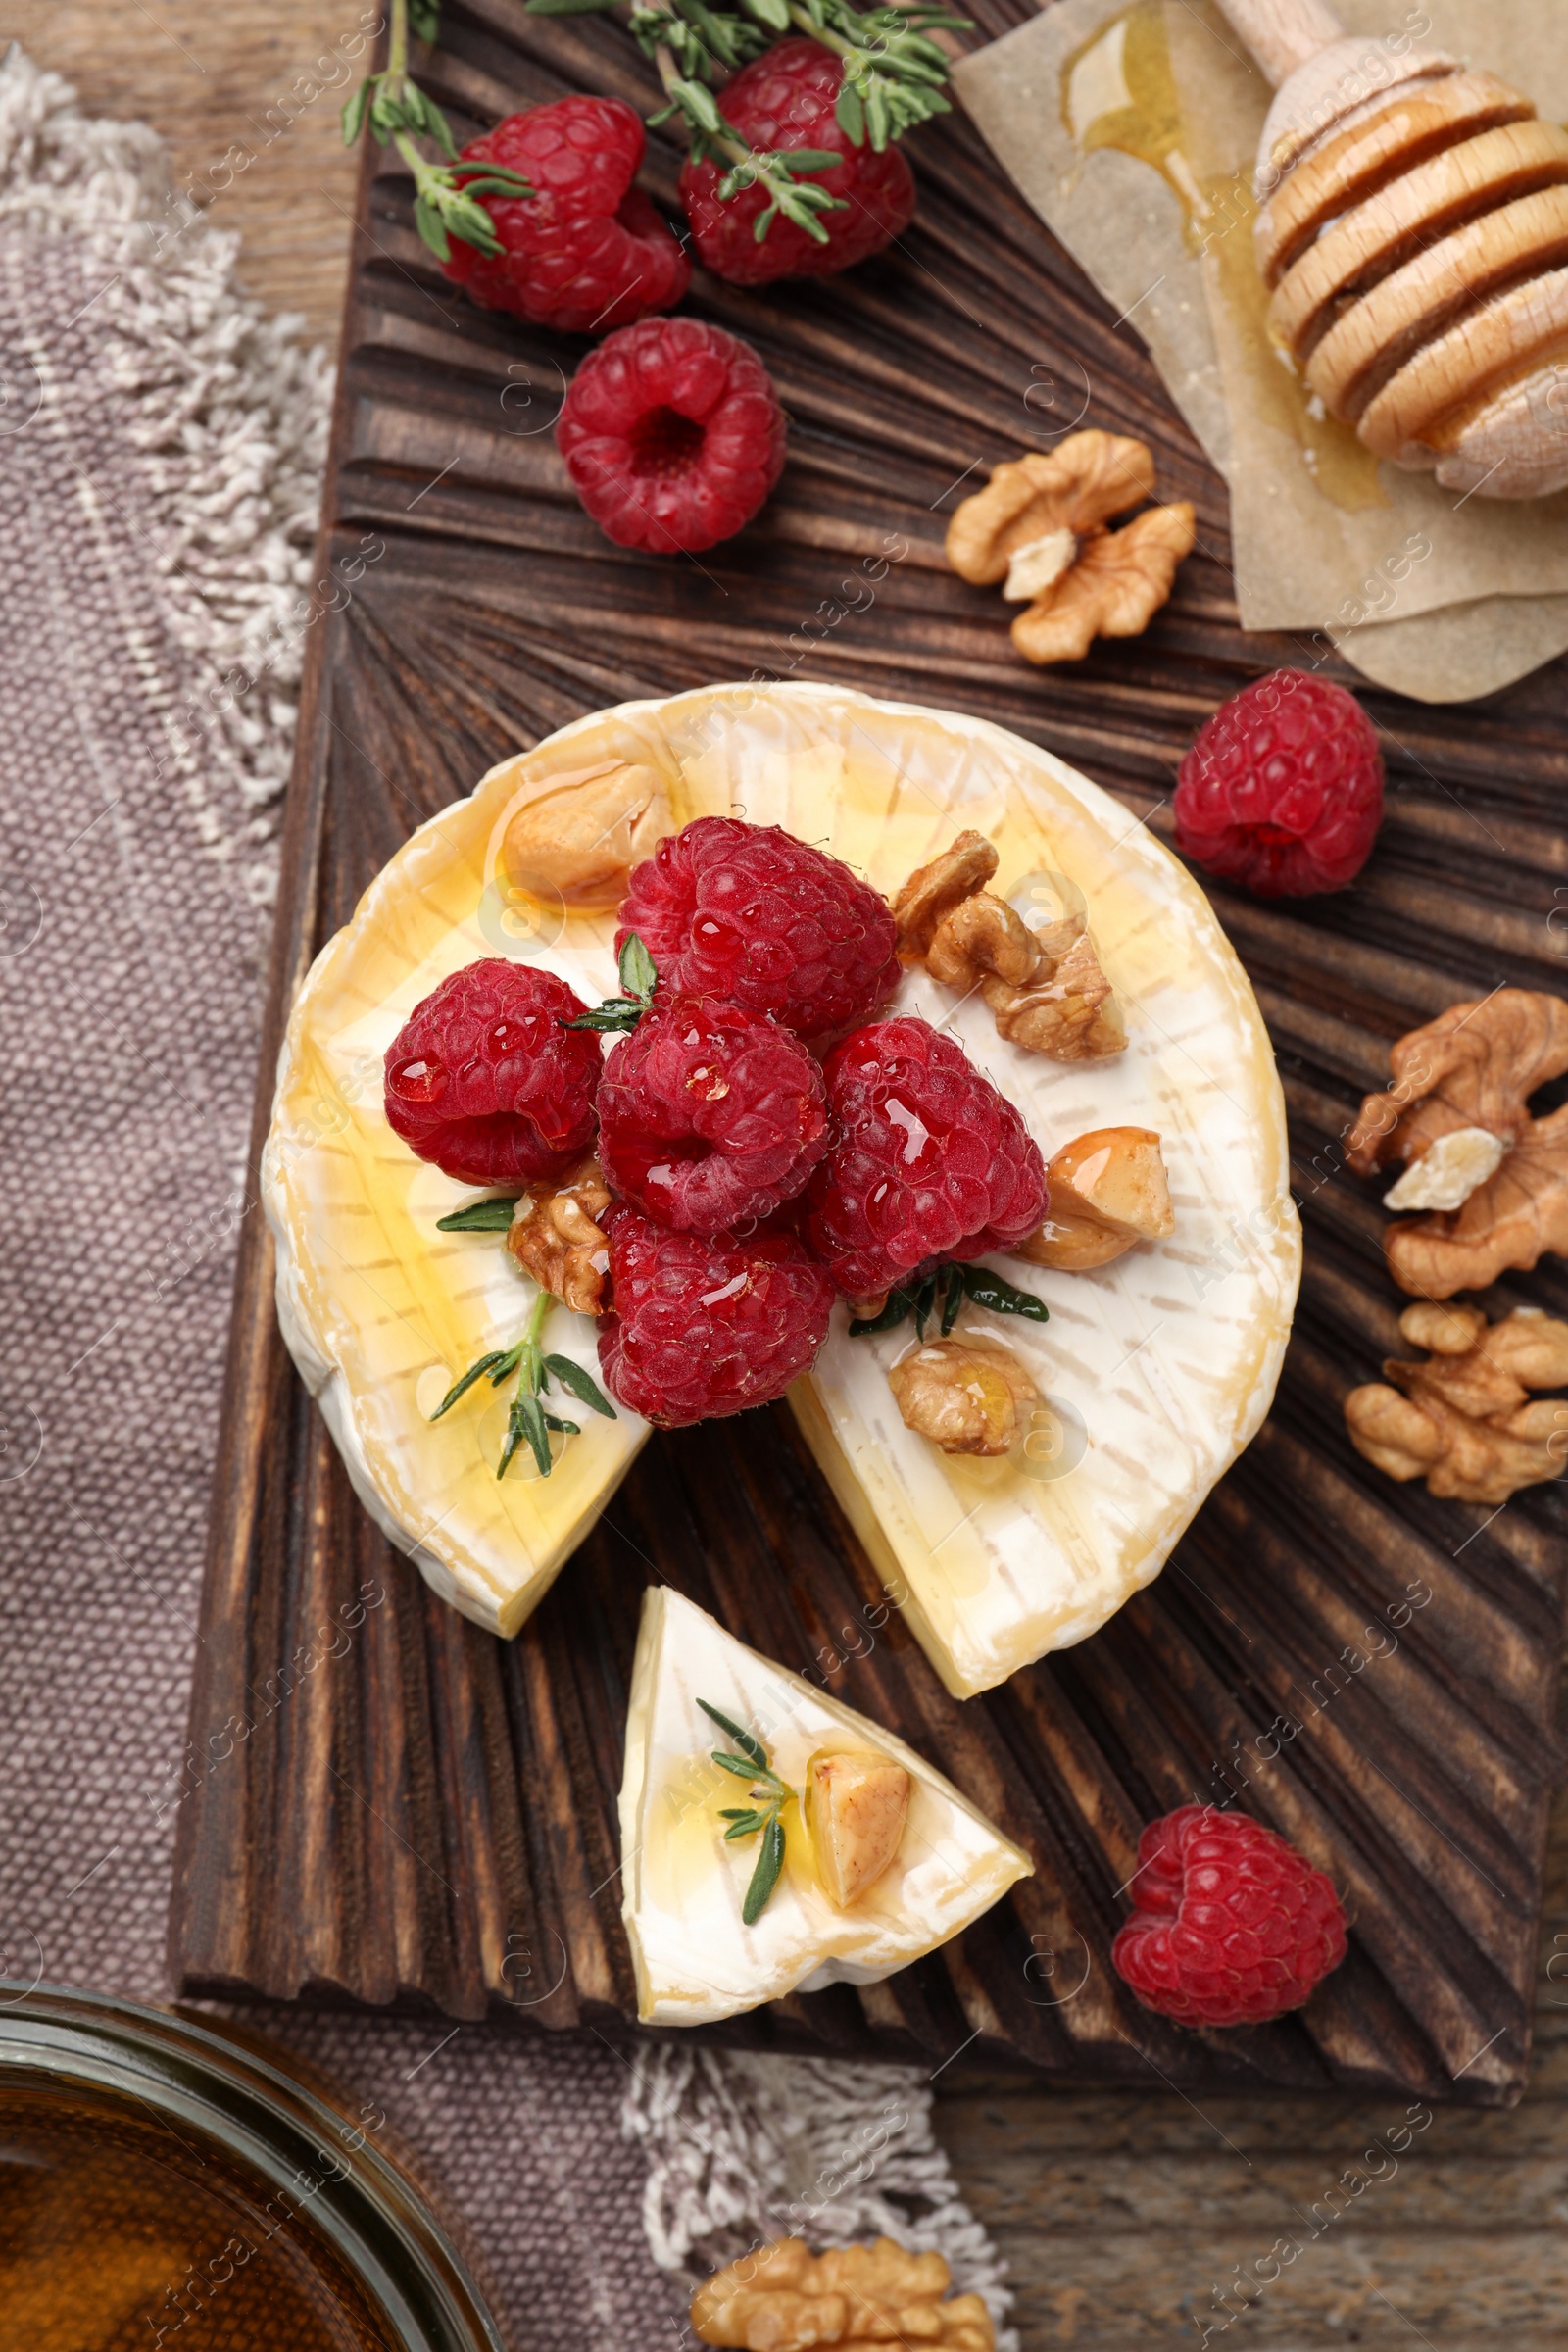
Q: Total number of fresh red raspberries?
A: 10